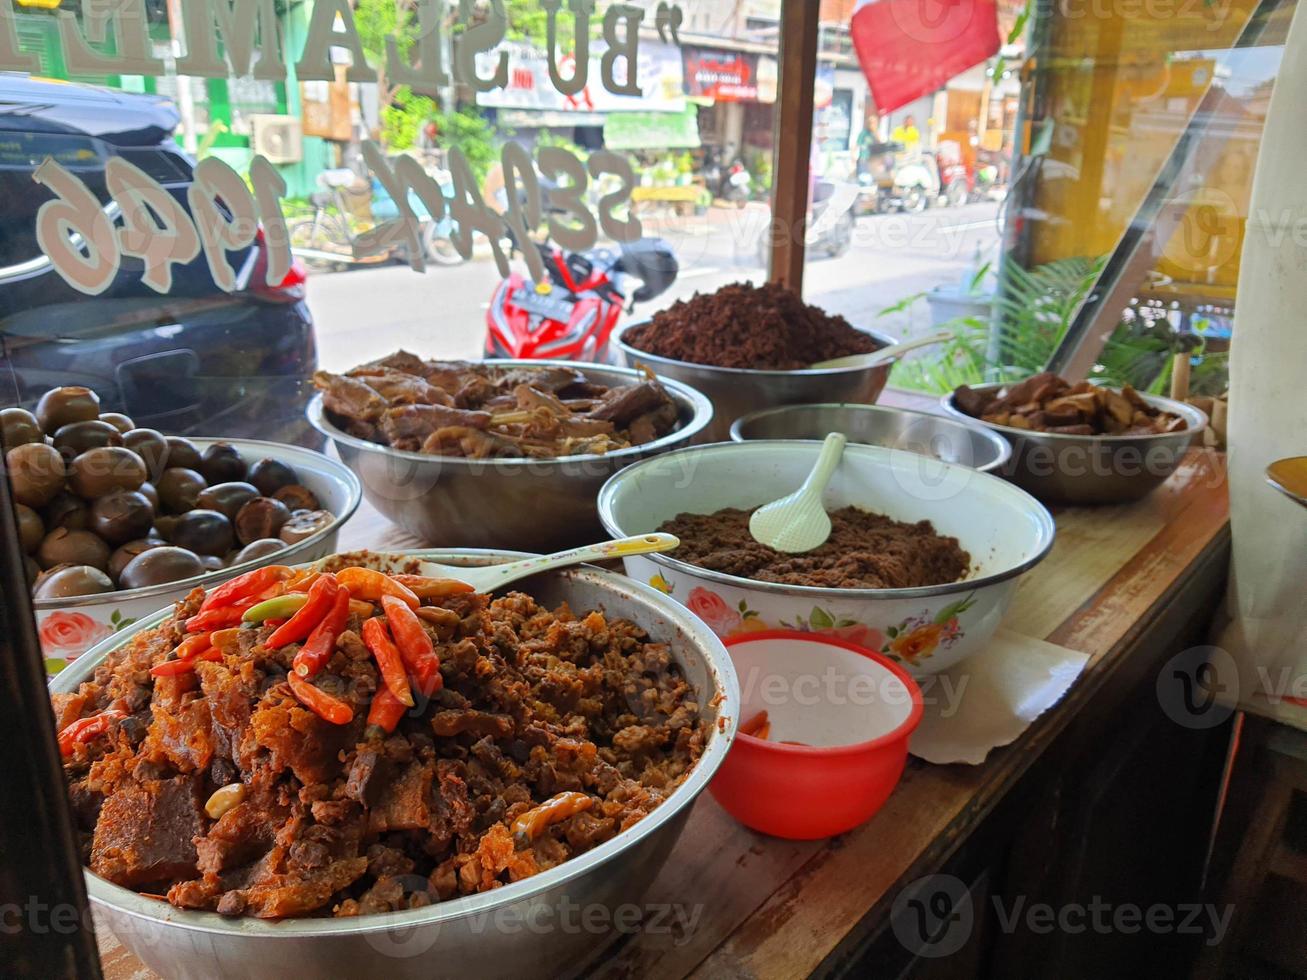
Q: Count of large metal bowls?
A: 5